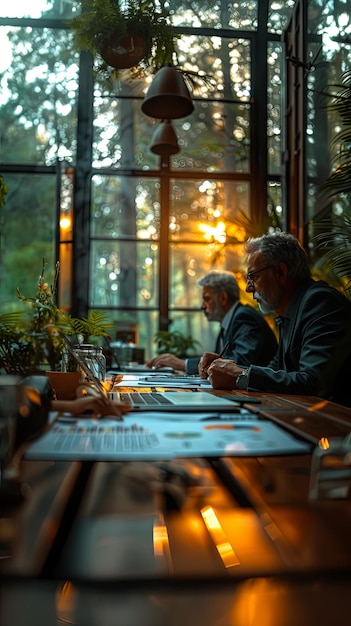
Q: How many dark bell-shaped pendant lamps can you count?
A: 2